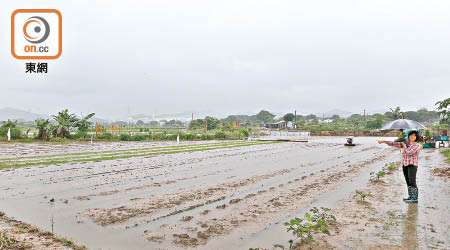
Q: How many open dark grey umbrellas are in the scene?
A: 1